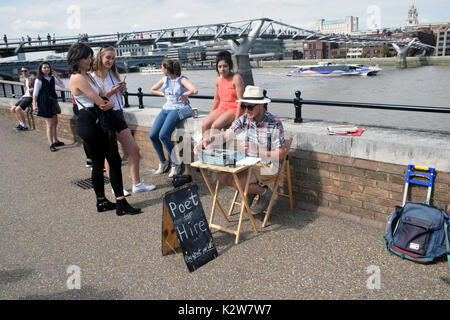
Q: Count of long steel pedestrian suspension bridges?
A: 1